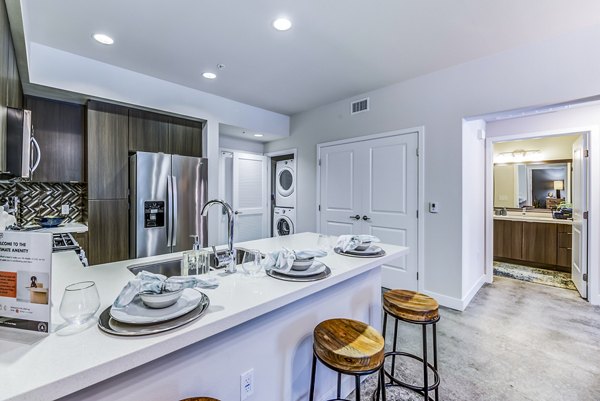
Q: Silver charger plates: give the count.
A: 3